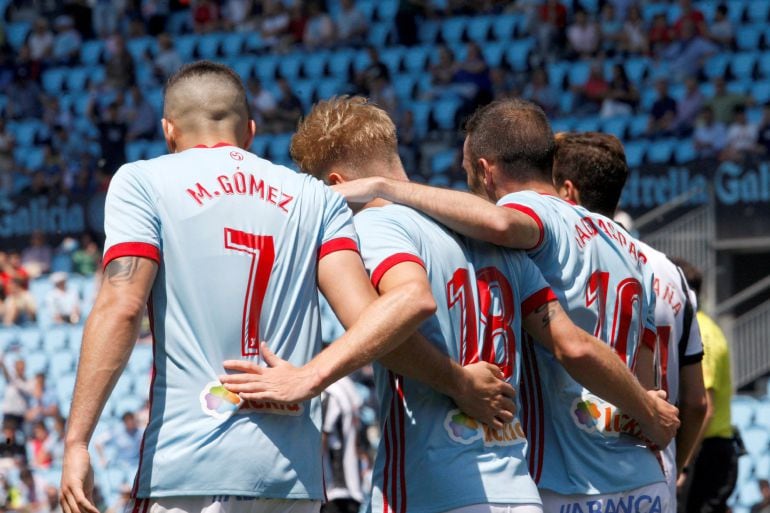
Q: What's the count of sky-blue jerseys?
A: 3